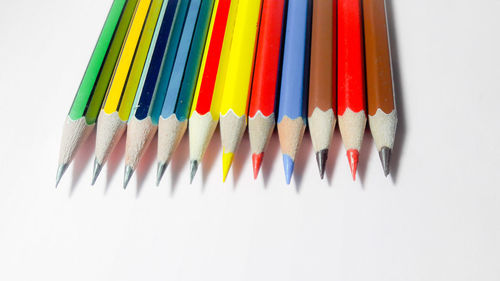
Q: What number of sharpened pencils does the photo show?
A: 11